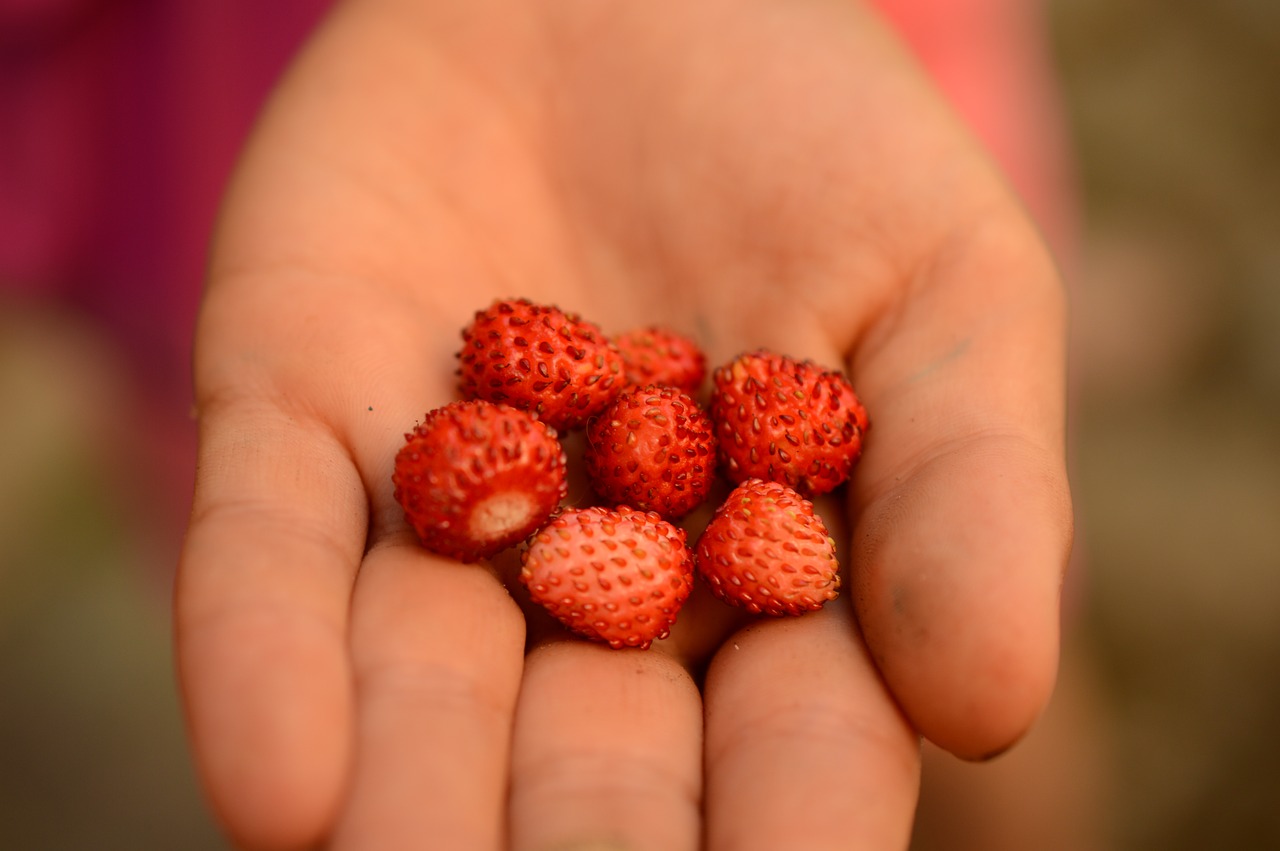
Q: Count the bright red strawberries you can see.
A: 7